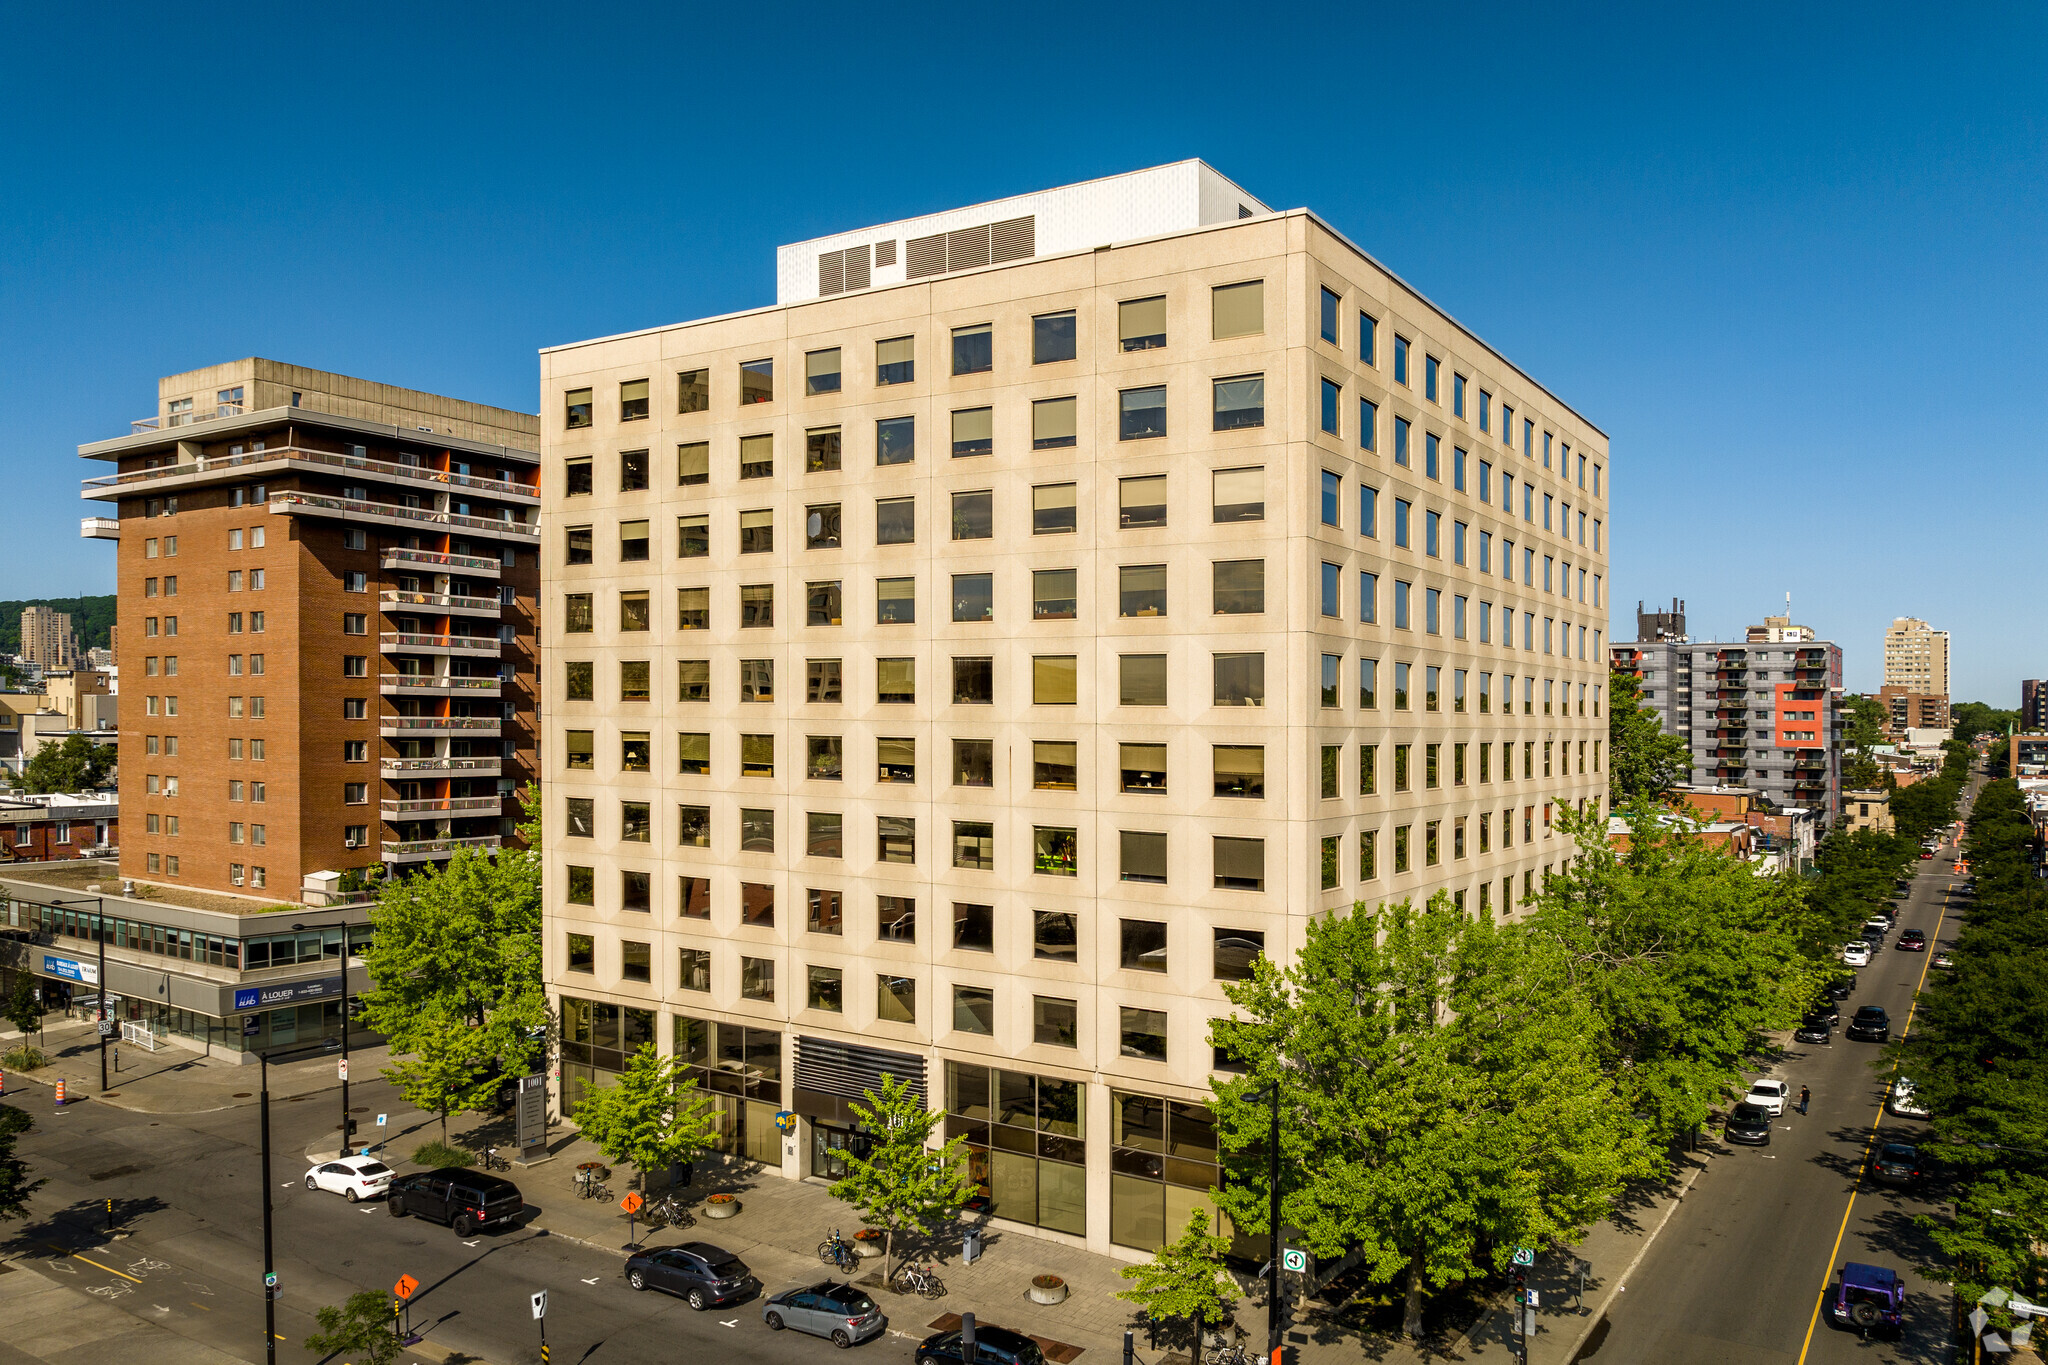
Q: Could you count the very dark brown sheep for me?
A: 0